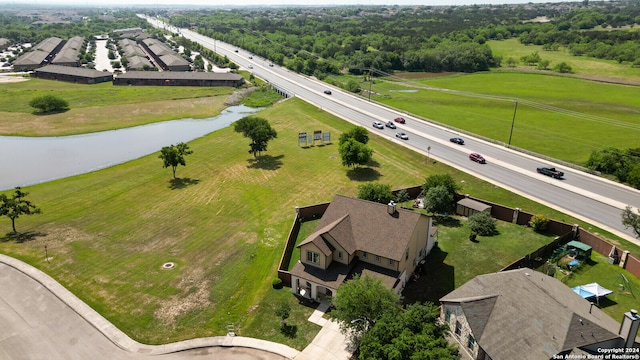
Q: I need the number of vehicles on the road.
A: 12